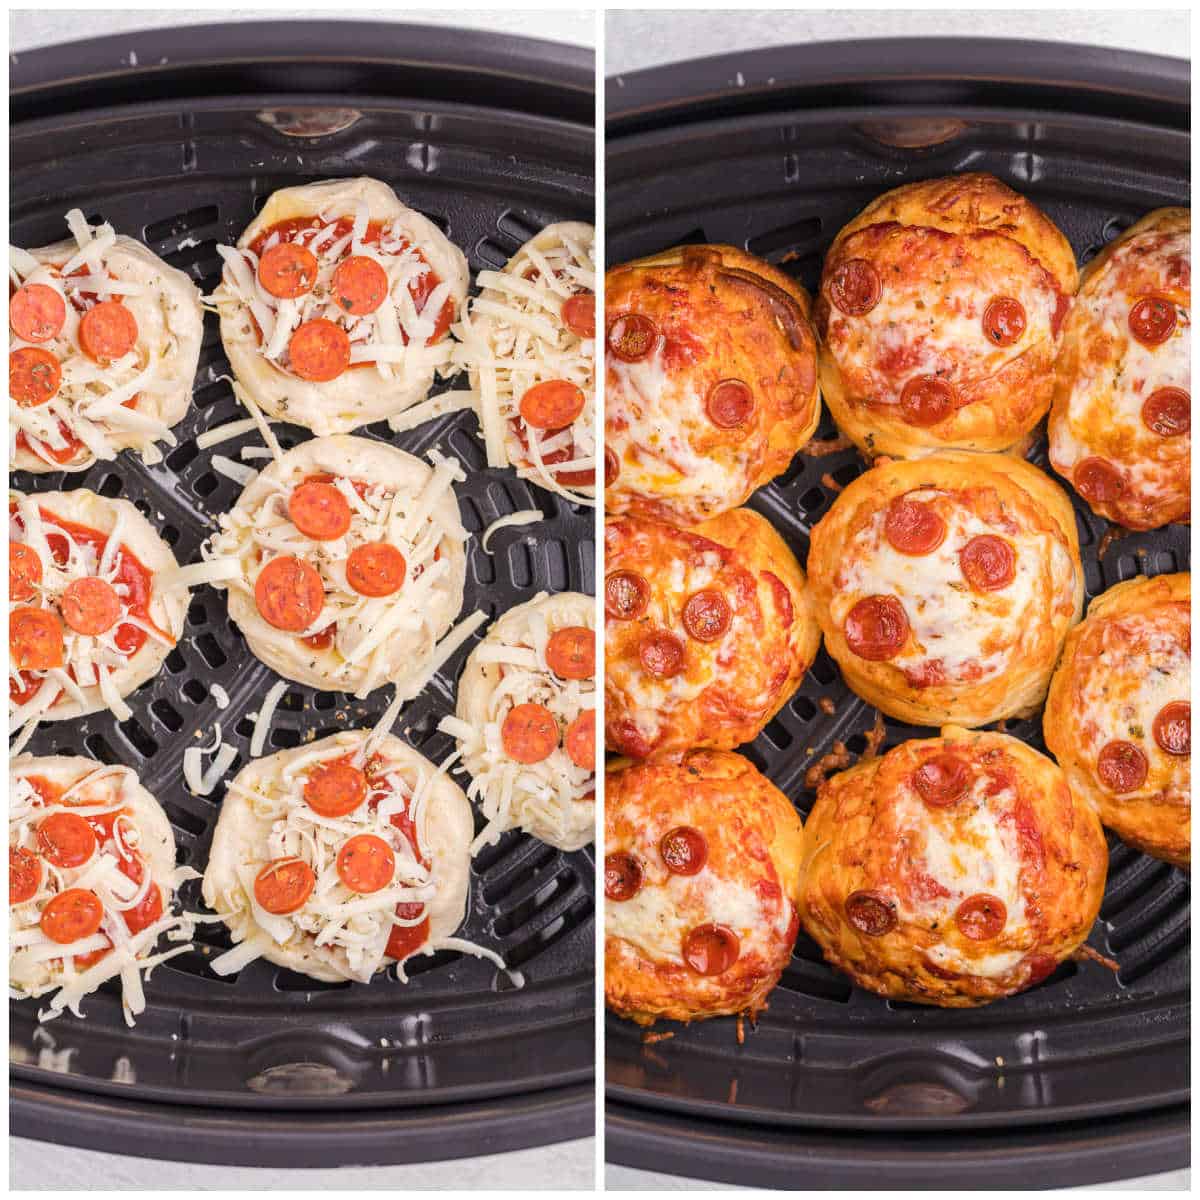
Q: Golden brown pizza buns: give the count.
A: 8